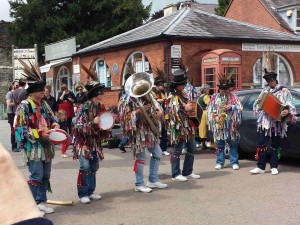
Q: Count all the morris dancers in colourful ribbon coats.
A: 6